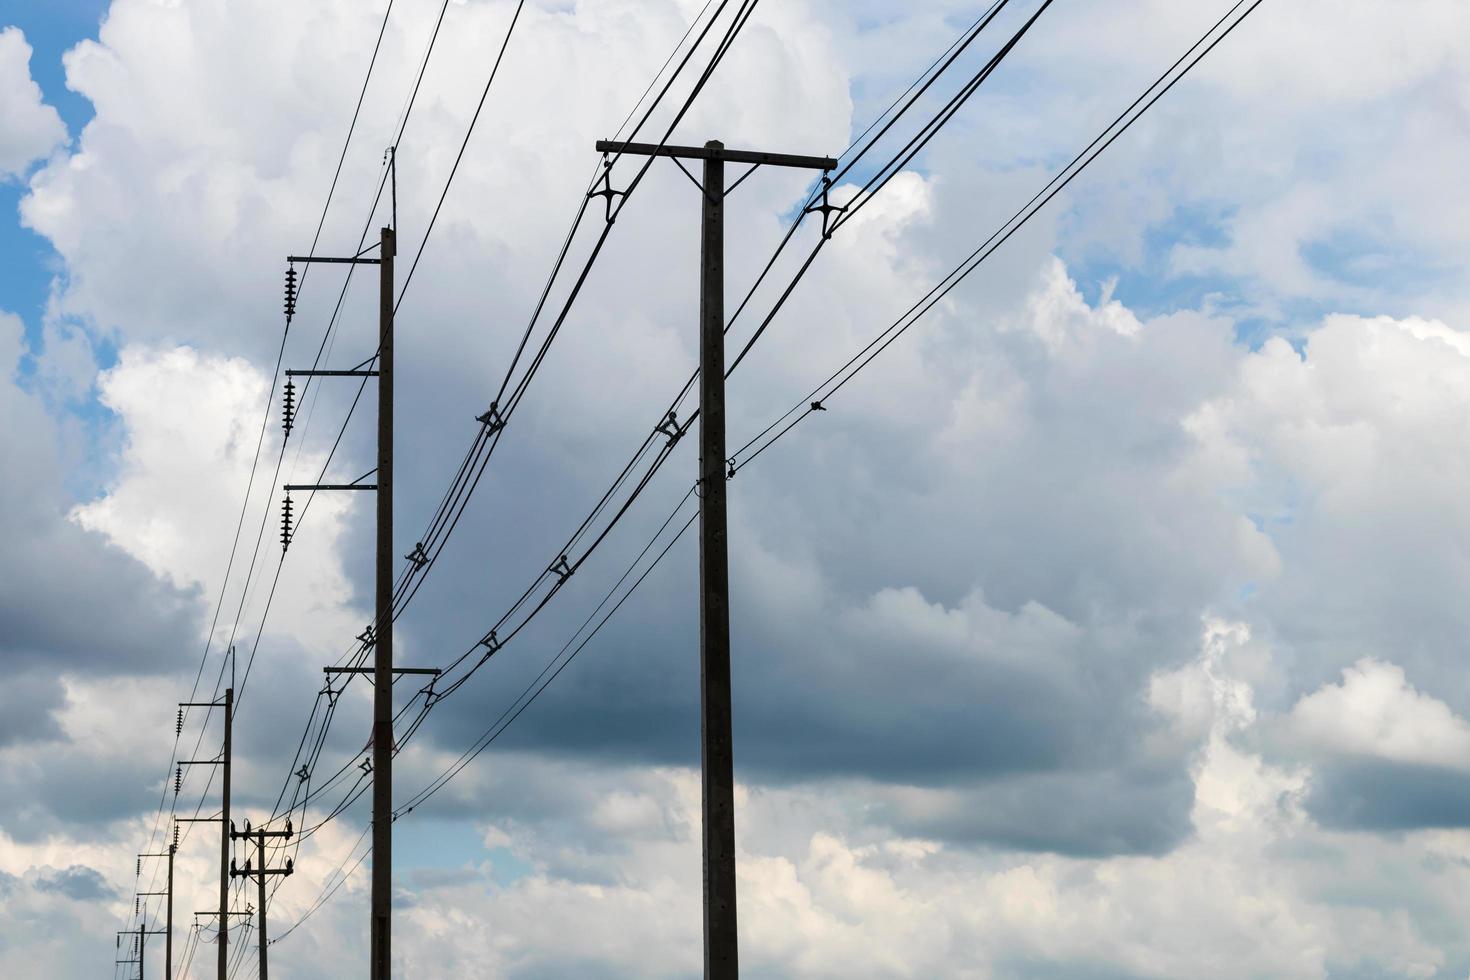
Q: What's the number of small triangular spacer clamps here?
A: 8